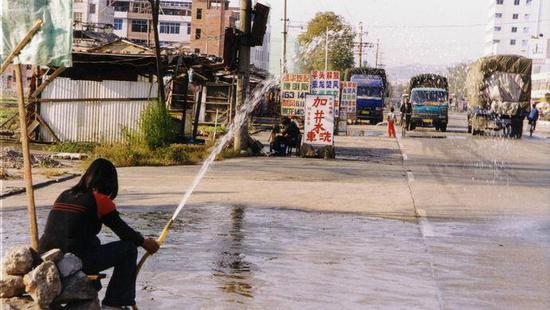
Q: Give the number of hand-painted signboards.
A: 4